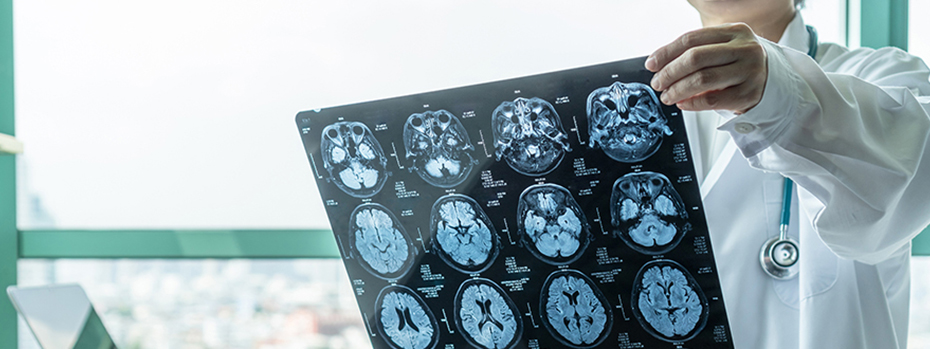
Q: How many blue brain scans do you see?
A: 12